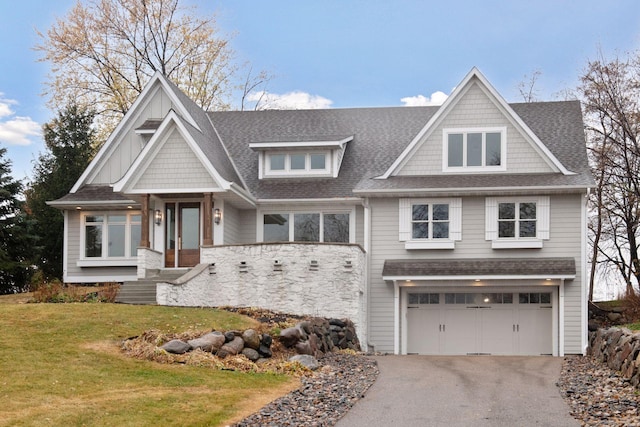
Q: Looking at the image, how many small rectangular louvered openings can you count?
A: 5